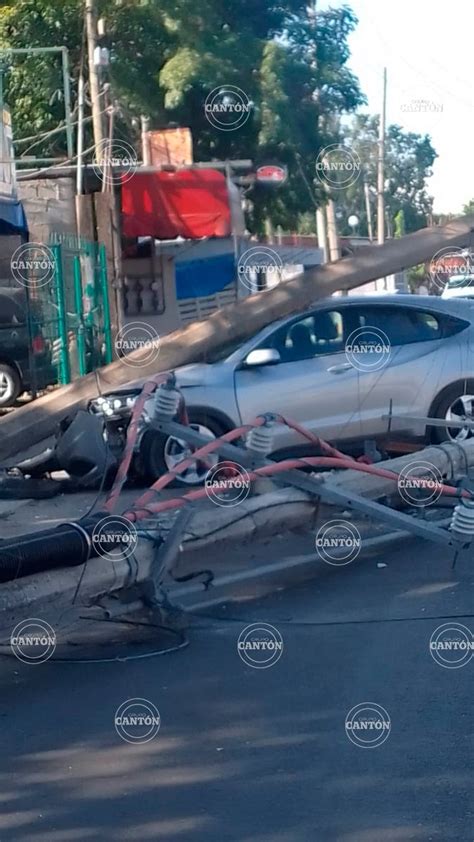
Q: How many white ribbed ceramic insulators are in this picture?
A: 3